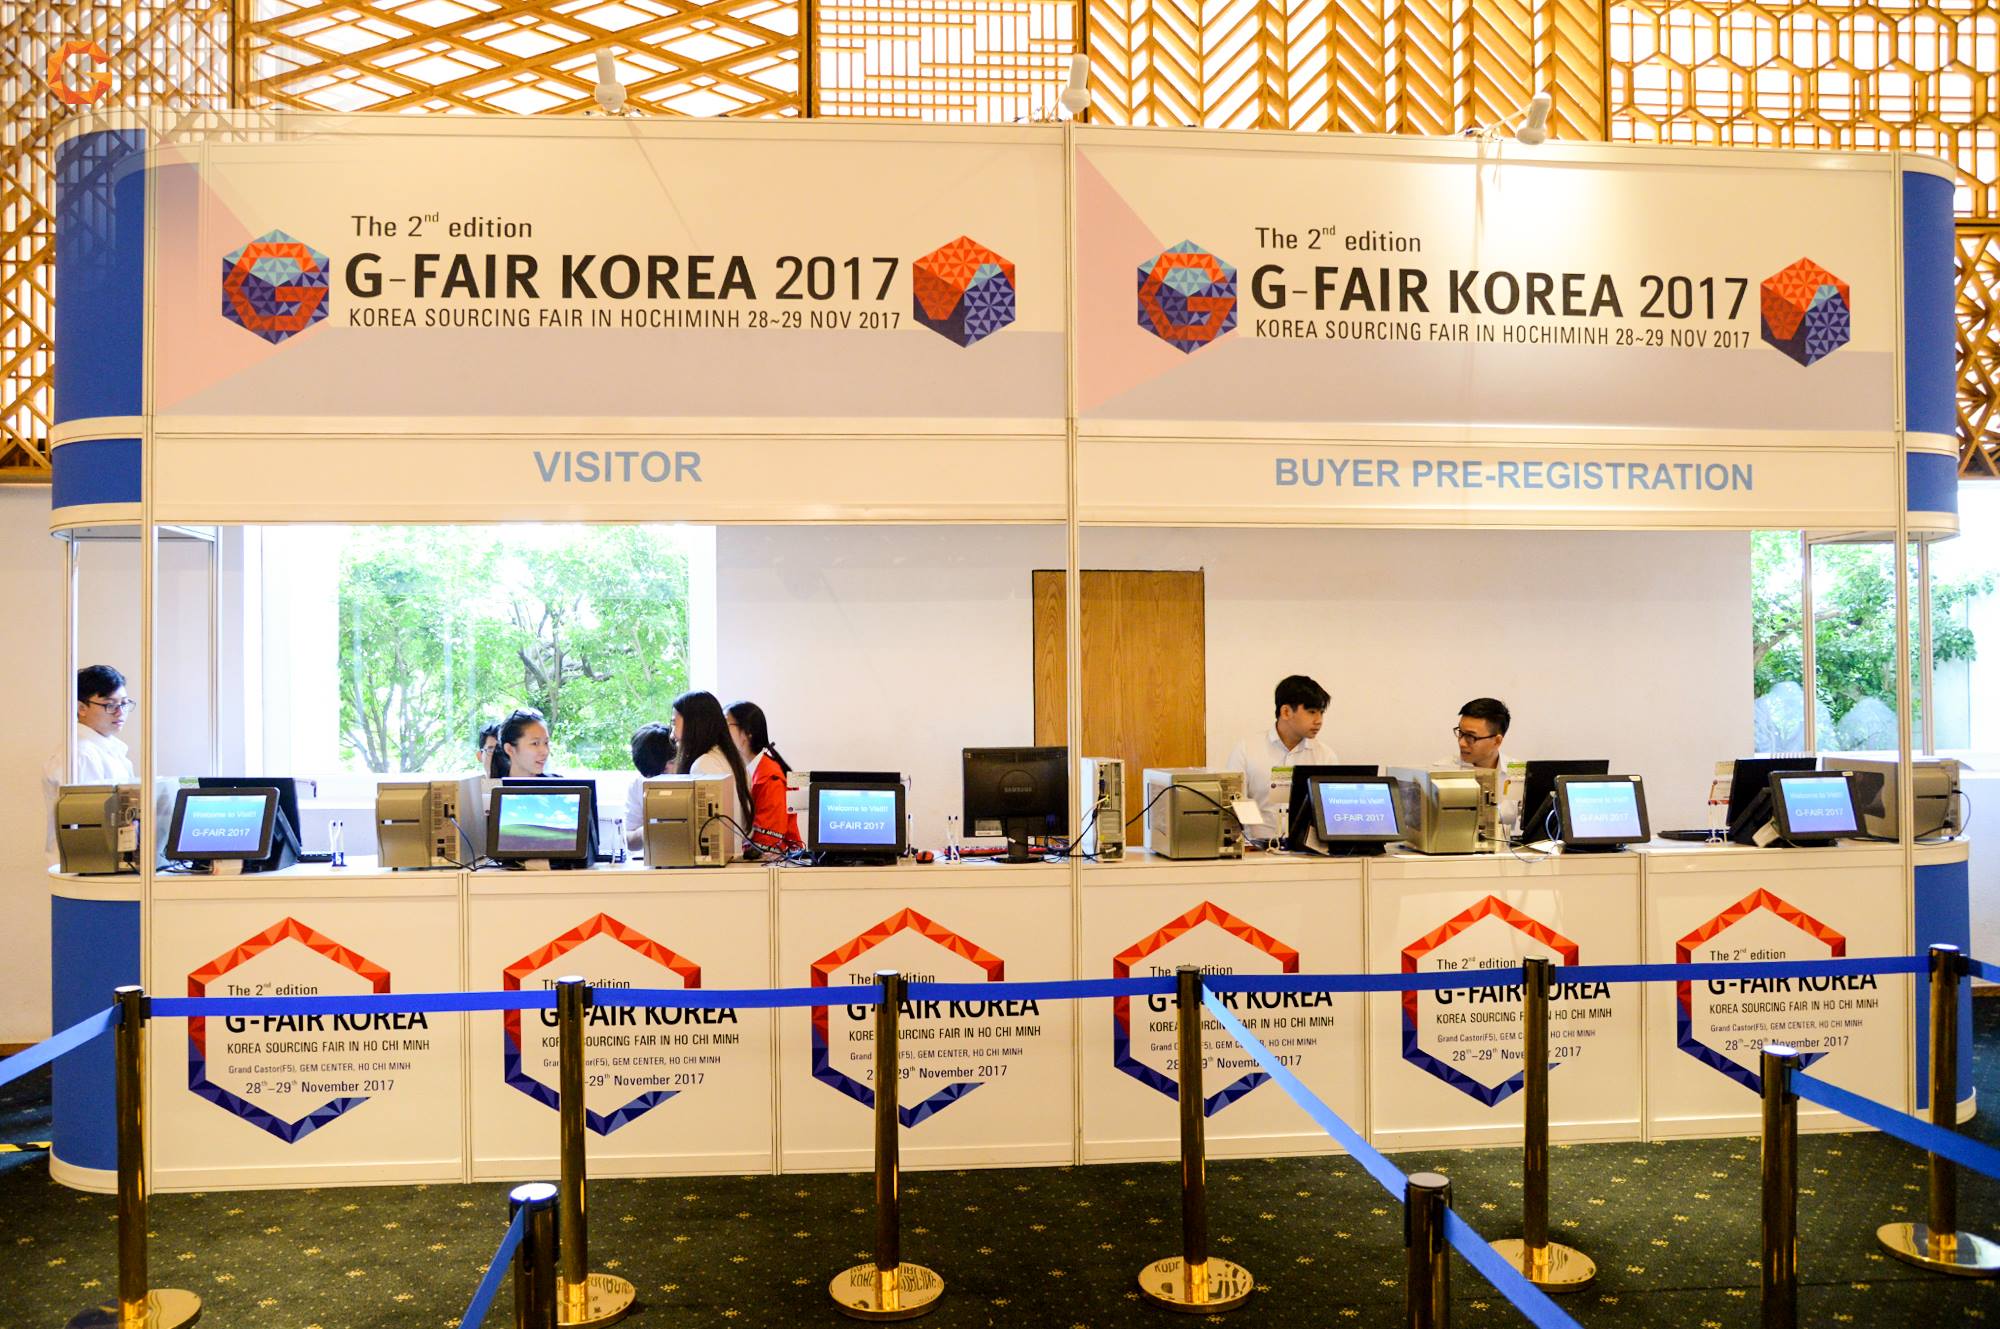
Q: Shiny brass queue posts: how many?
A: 9